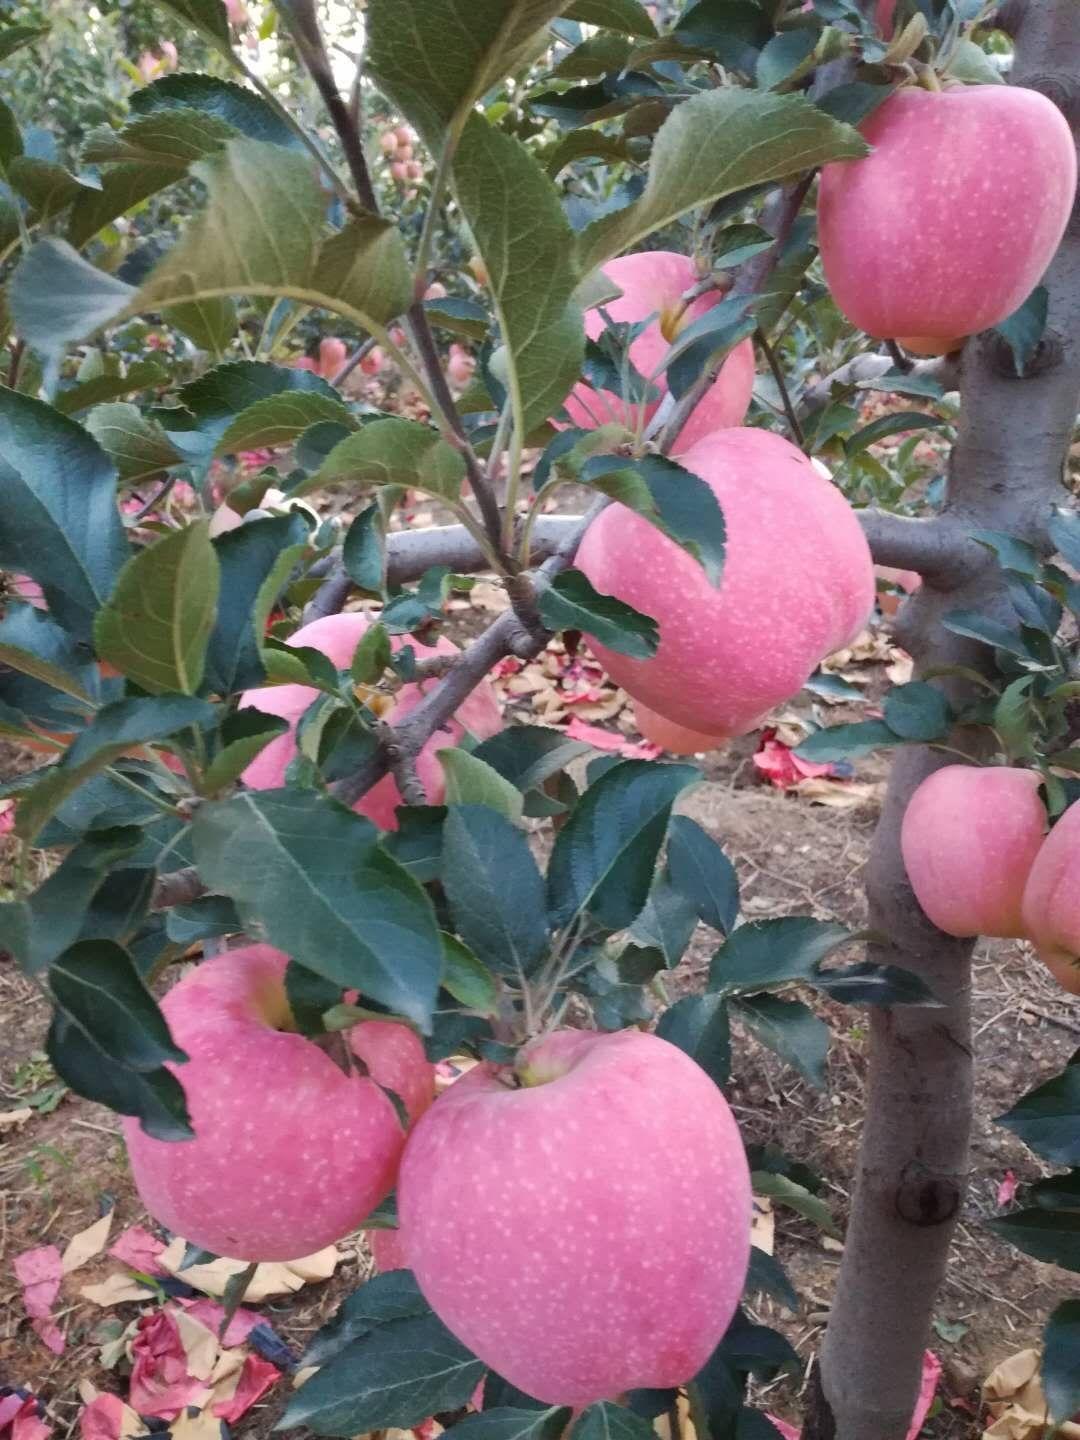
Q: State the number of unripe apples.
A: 0